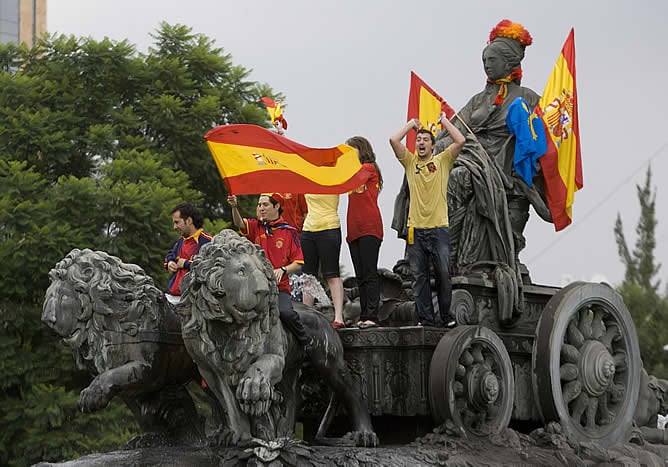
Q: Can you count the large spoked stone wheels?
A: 2